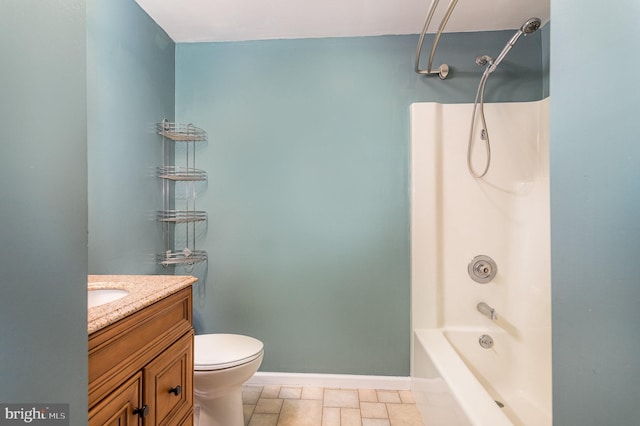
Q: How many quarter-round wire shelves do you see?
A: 4